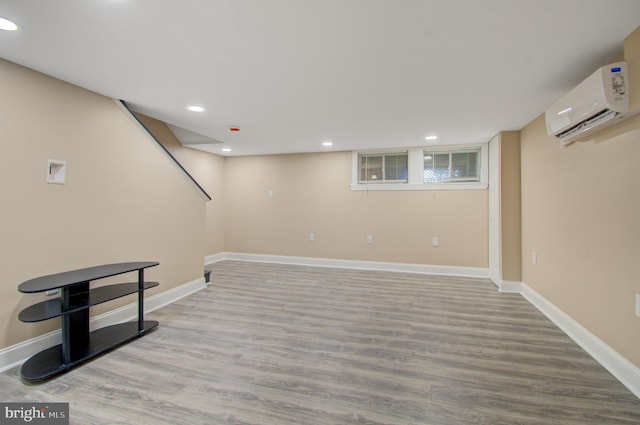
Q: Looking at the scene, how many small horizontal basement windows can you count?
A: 2